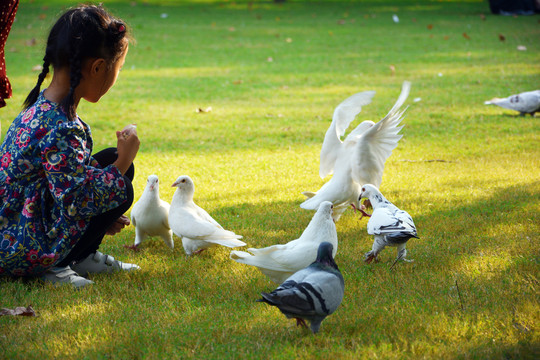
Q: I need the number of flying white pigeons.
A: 1